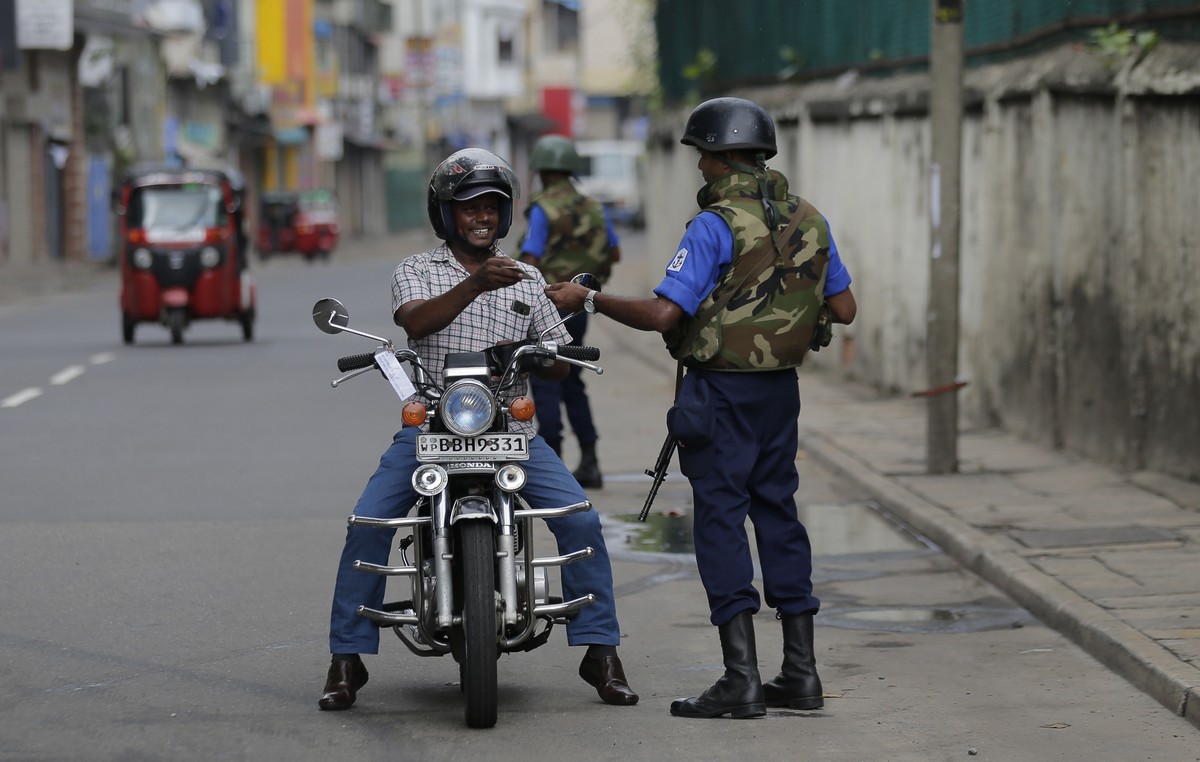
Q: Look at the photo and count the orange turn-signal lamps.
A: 2